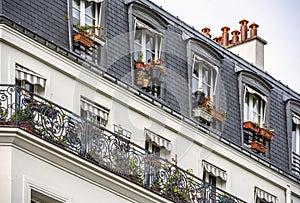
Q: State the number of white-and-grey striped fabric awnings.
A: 5